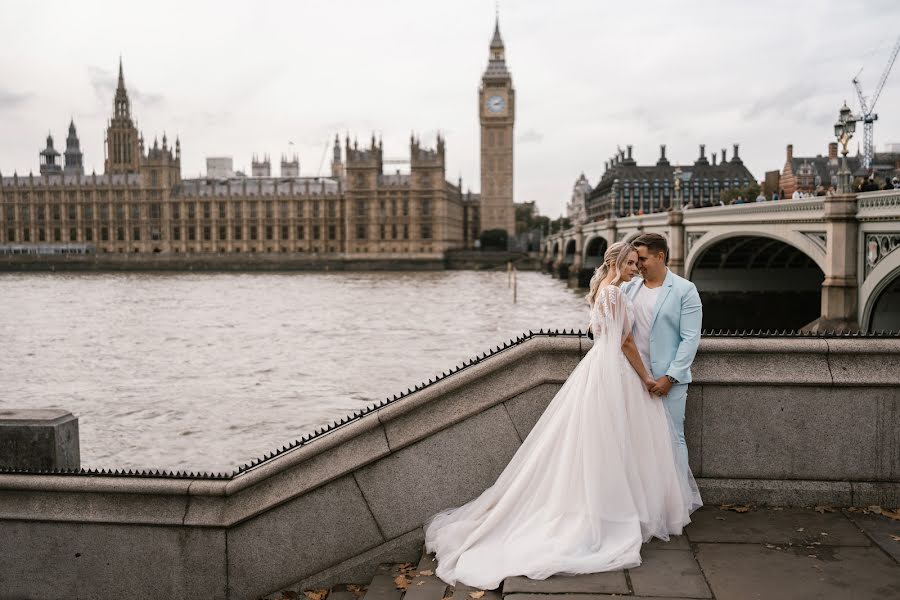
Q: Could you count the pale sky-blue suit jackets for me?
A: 1